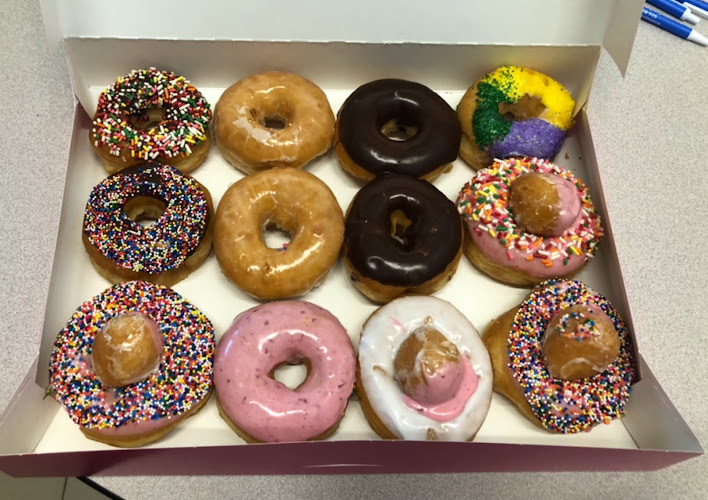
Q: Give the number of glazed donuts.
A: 2